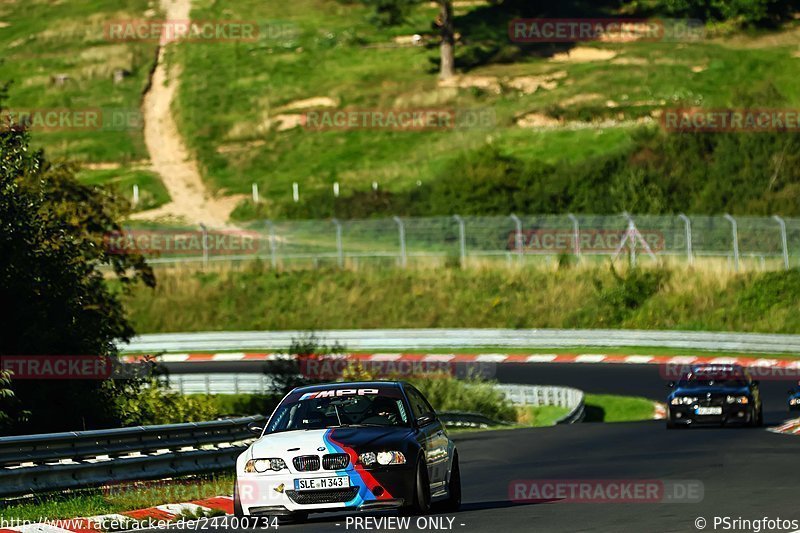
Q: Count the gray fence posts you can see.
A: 11